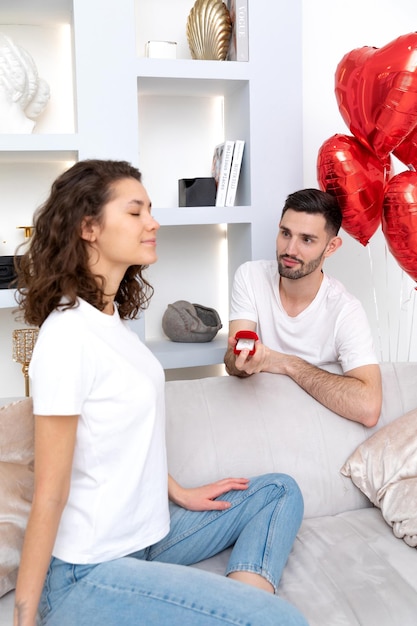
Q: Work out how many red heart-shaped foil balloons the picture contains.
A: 4